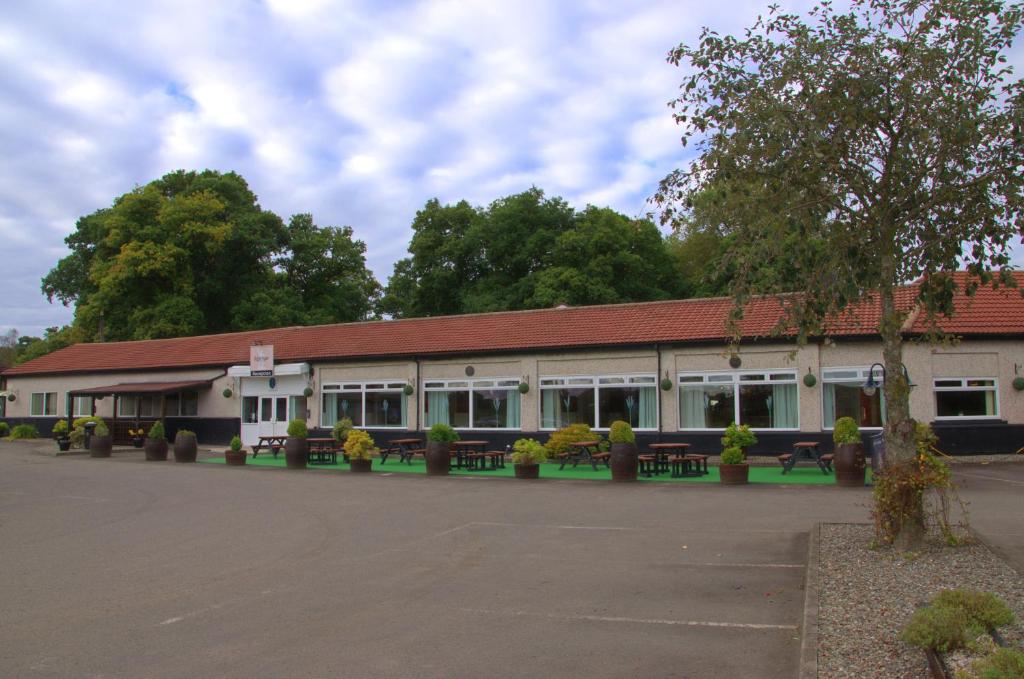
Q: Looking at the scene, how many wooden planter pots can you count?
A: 11